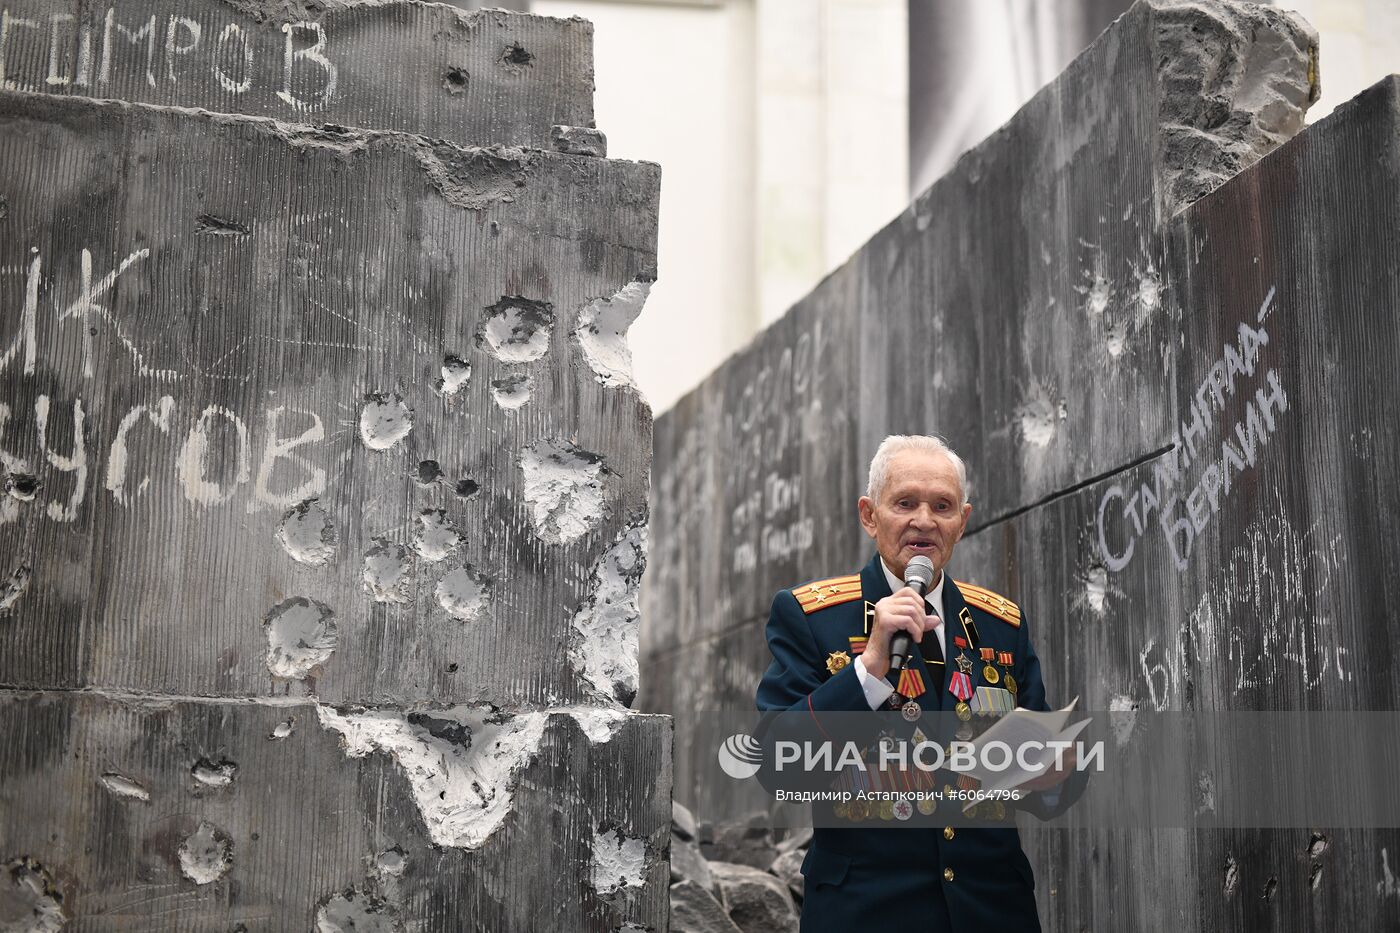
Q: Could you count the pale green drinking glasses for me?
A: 0